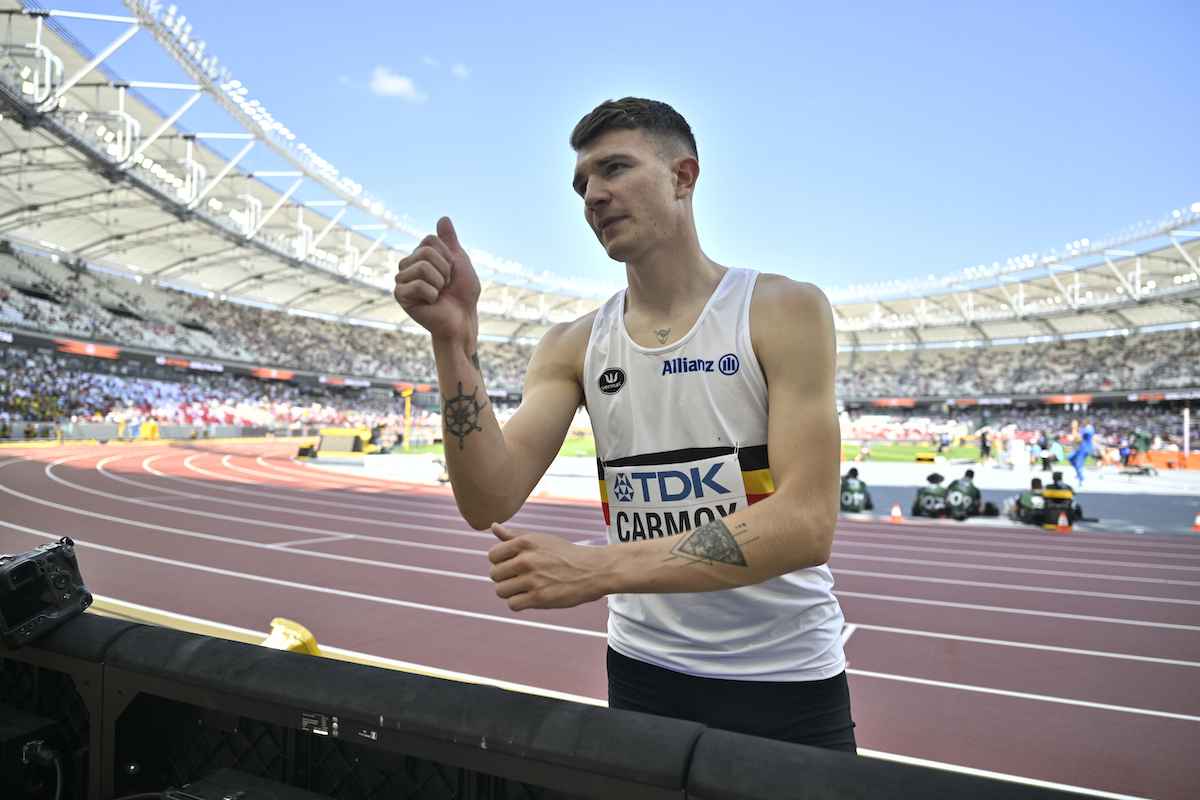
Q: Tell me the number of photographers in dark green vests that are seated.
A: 5